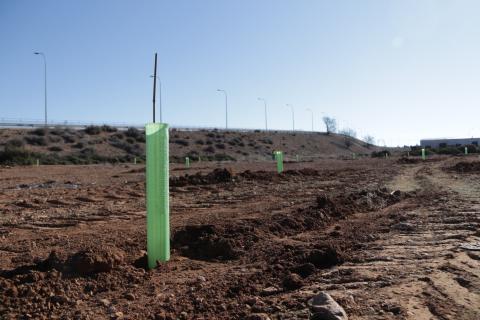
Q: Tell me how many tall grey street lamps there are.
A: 6